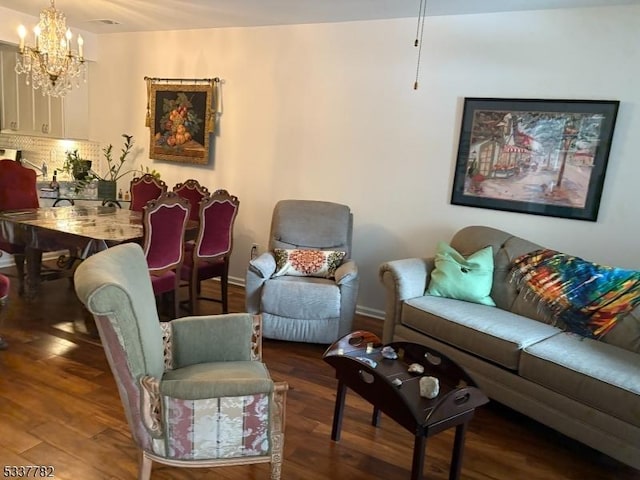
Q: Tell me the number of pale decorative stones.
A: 5